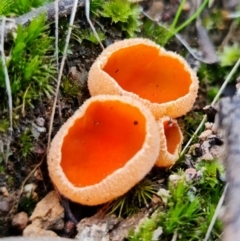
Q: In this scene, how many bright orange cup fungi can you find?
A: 3